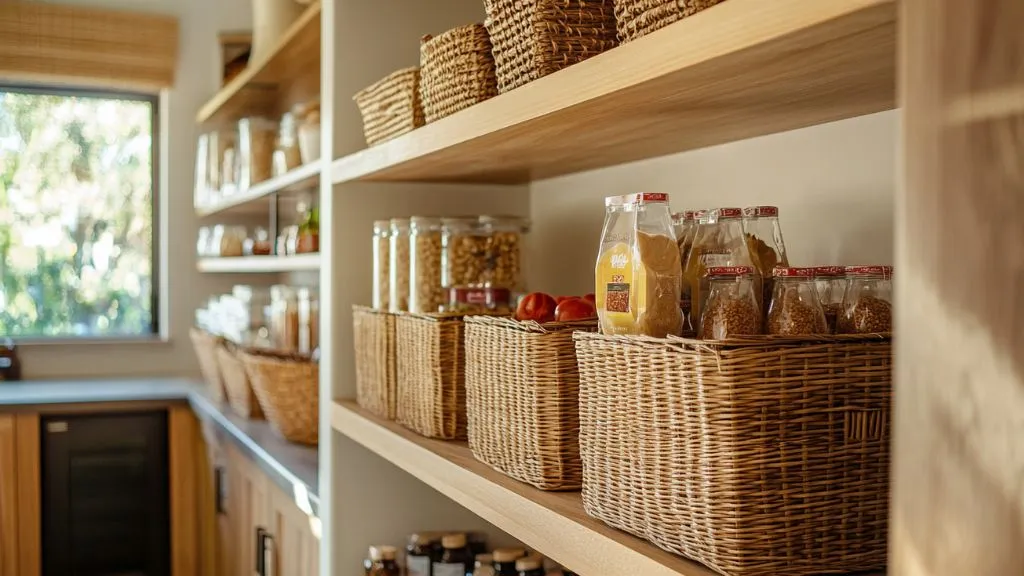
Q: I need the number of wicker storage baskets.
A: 11